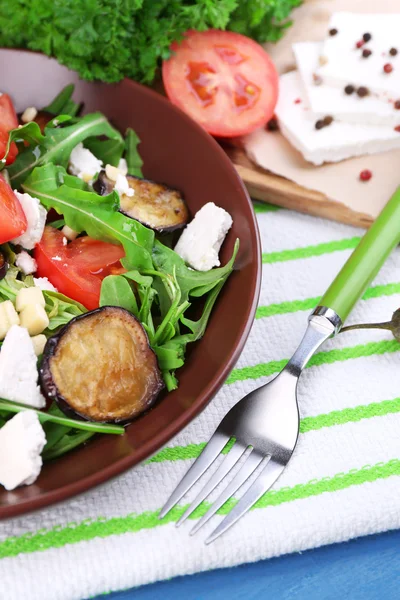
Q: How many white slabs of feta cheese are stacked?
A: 3